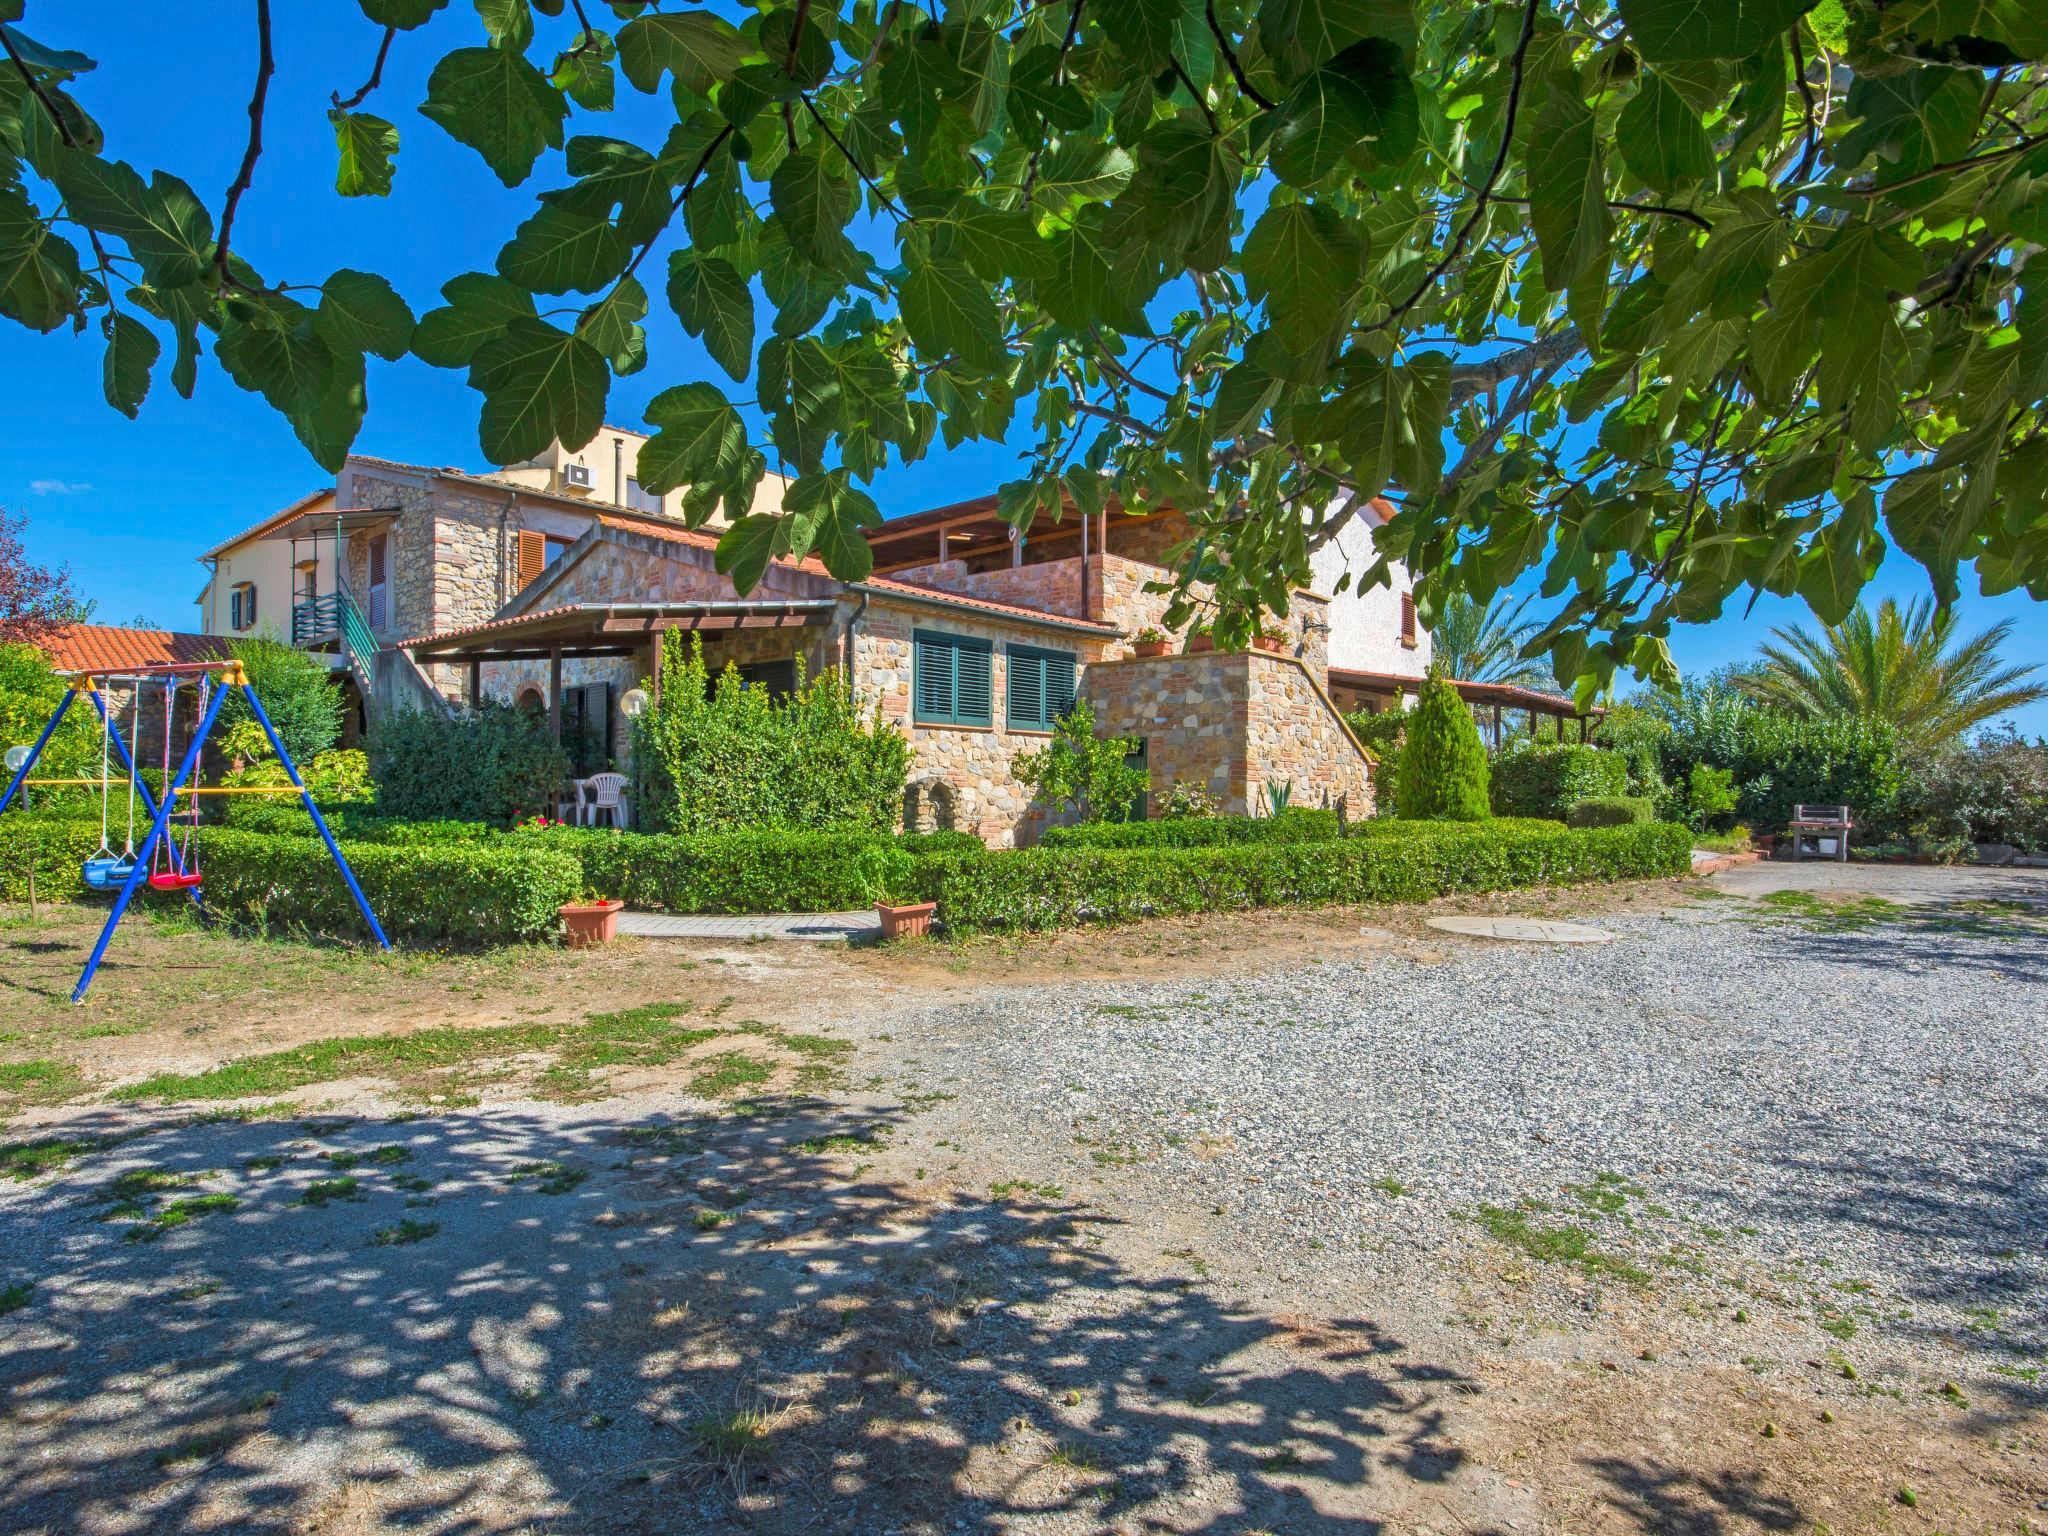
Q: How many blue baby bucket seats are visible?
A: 1